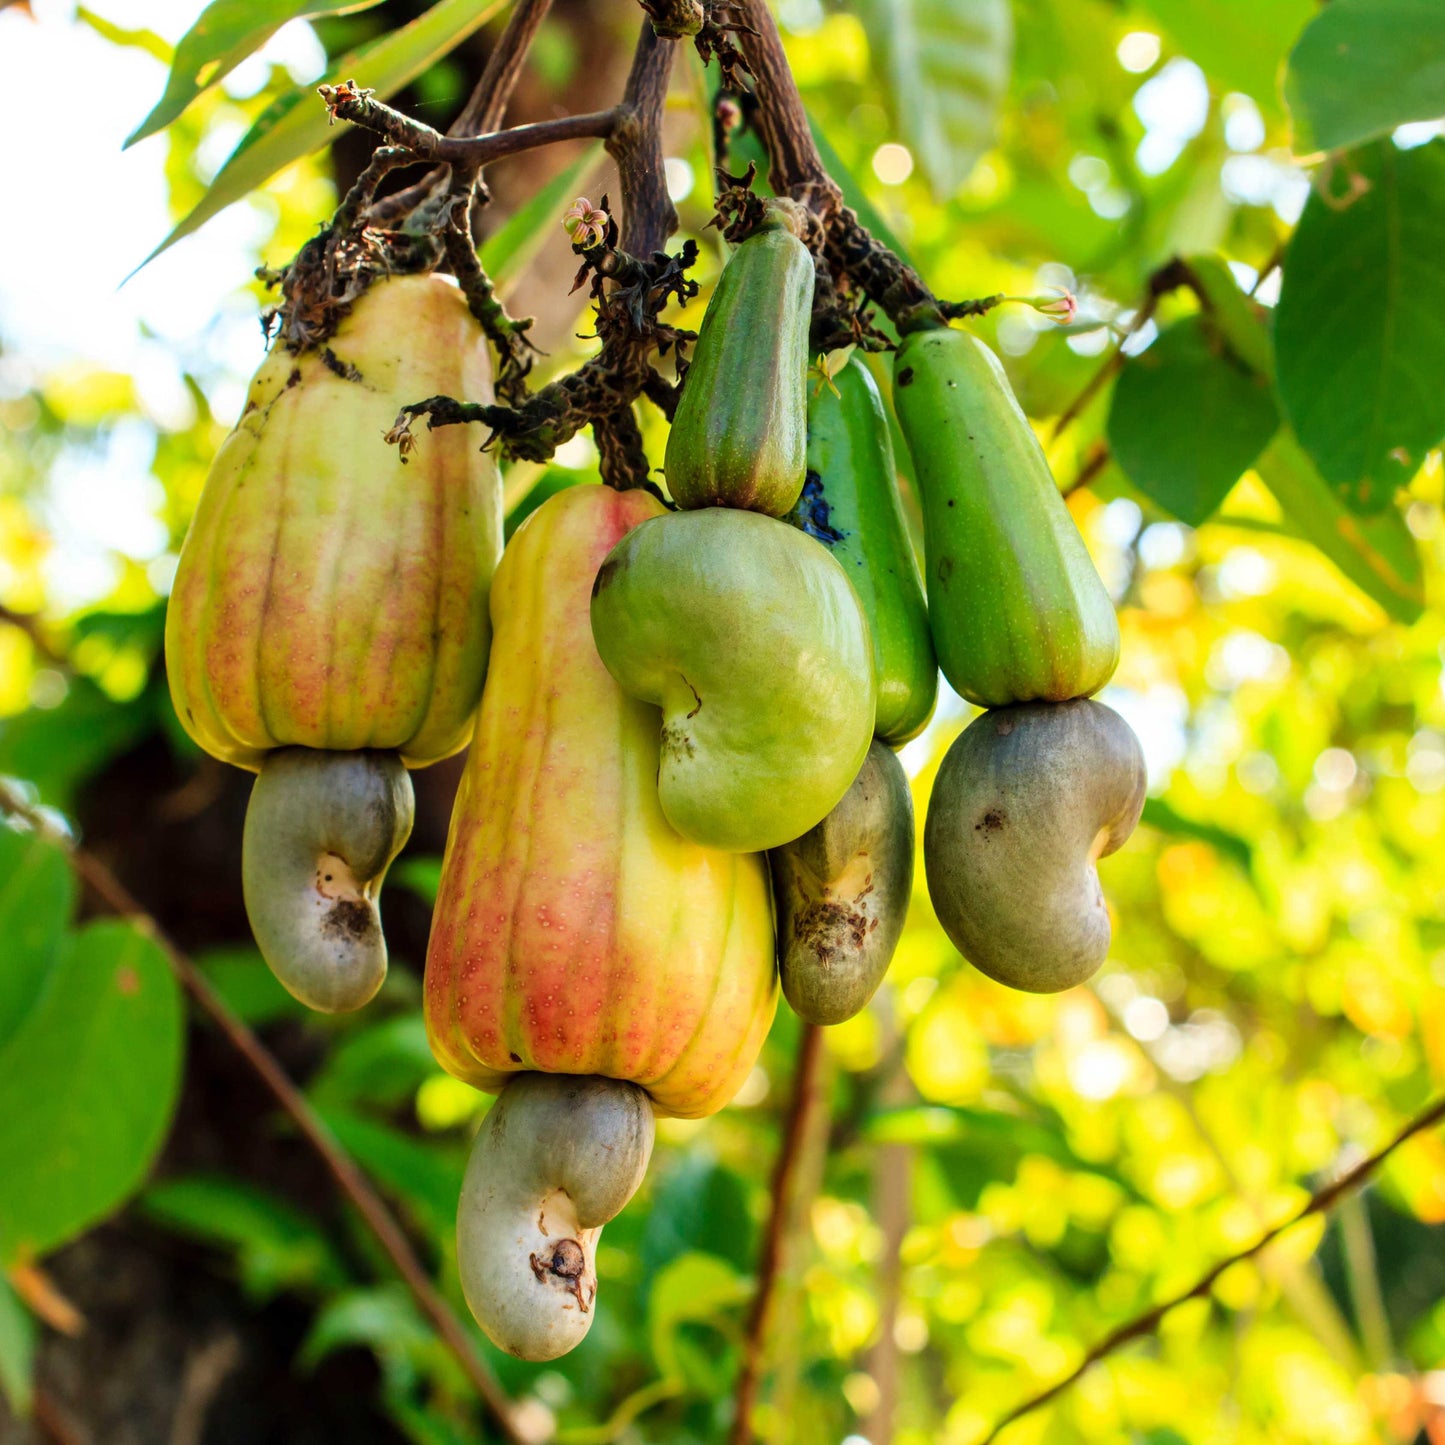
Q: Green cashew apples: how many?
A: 3